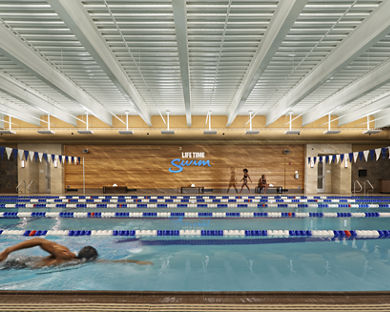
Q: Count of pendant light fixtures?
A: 10